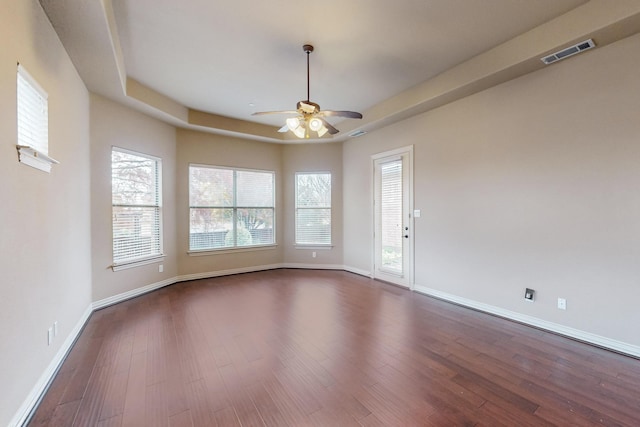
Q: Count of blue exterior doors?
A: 0